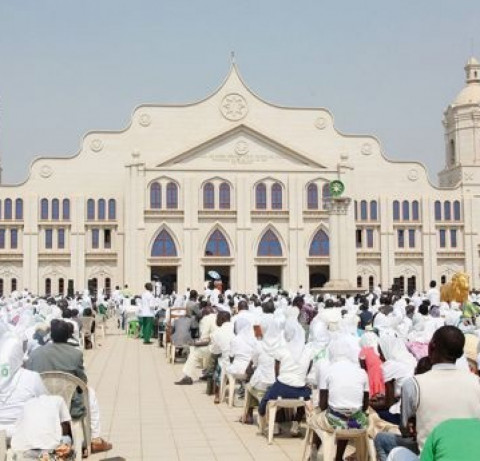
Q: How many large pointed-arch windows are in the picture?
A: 4